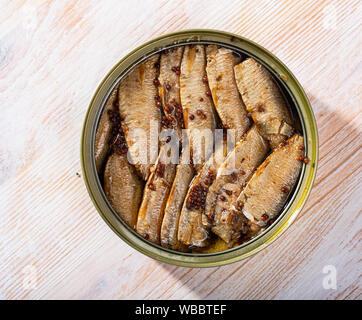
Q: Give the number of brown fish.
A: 12